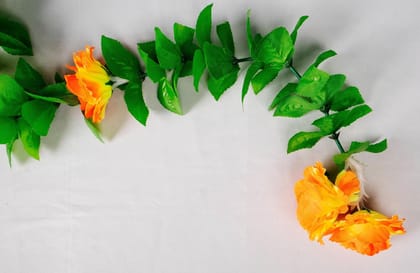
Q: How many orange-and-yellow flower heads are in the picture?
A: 3